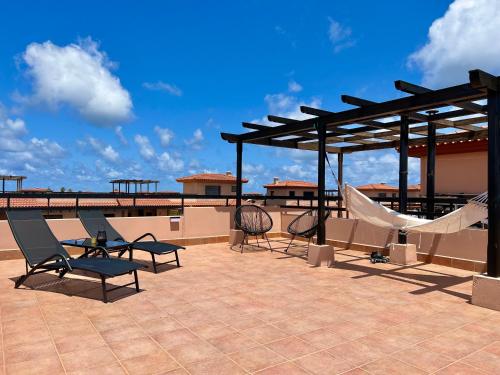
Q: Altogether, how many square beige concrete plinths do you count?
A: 4